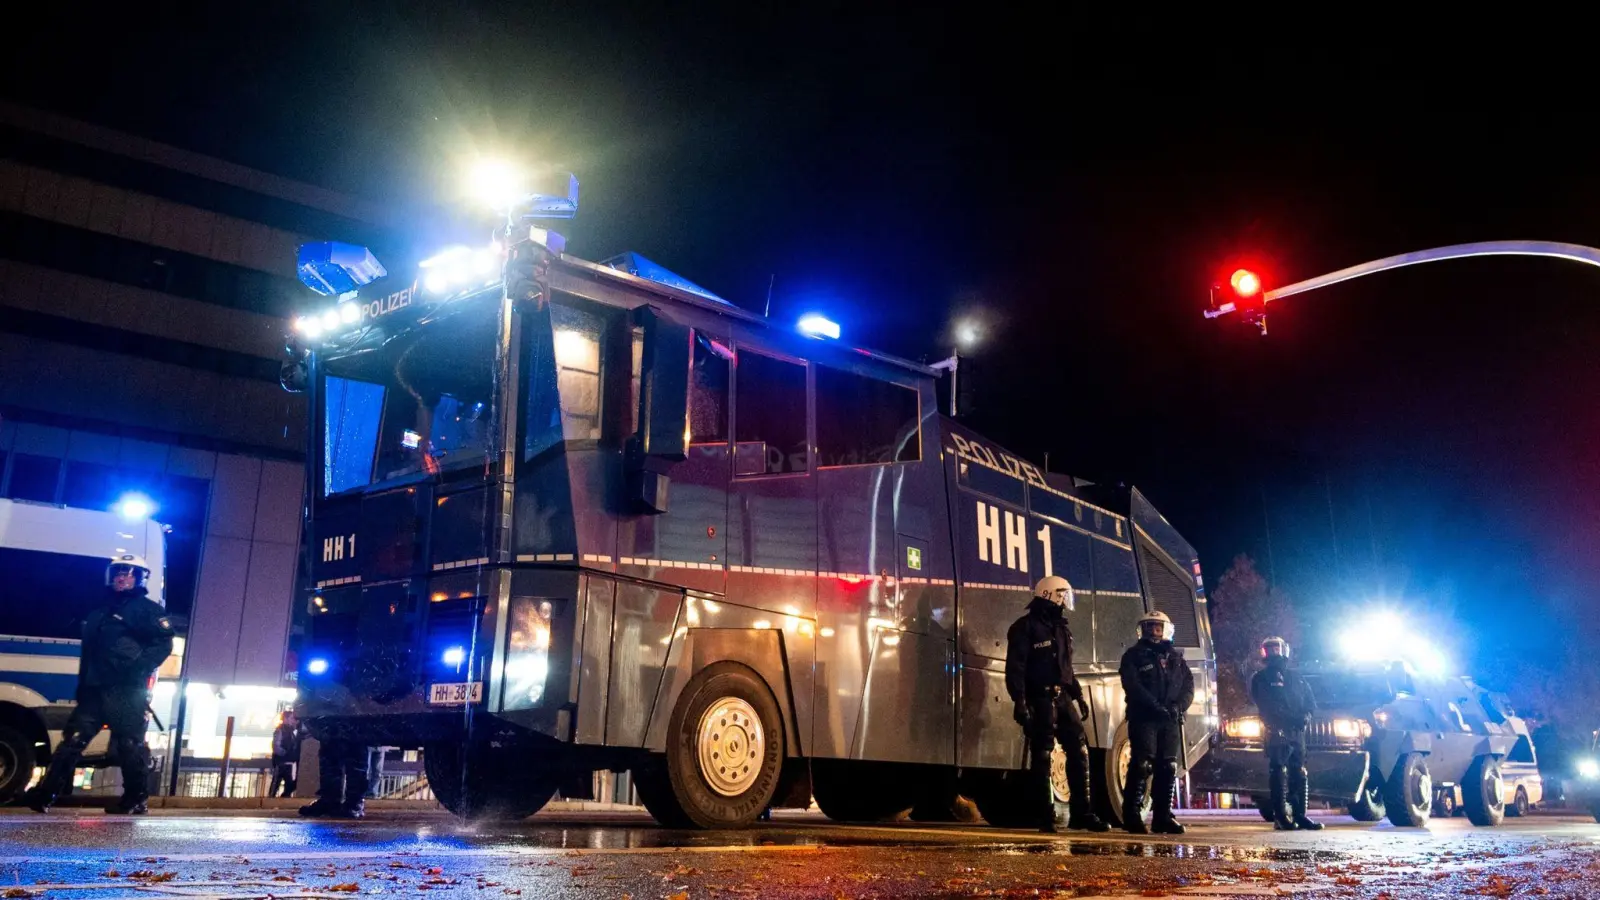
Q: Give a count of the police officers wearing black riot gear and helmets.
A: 4